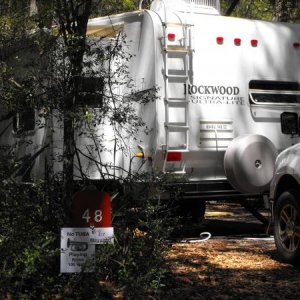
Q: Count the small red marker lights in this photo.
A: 5